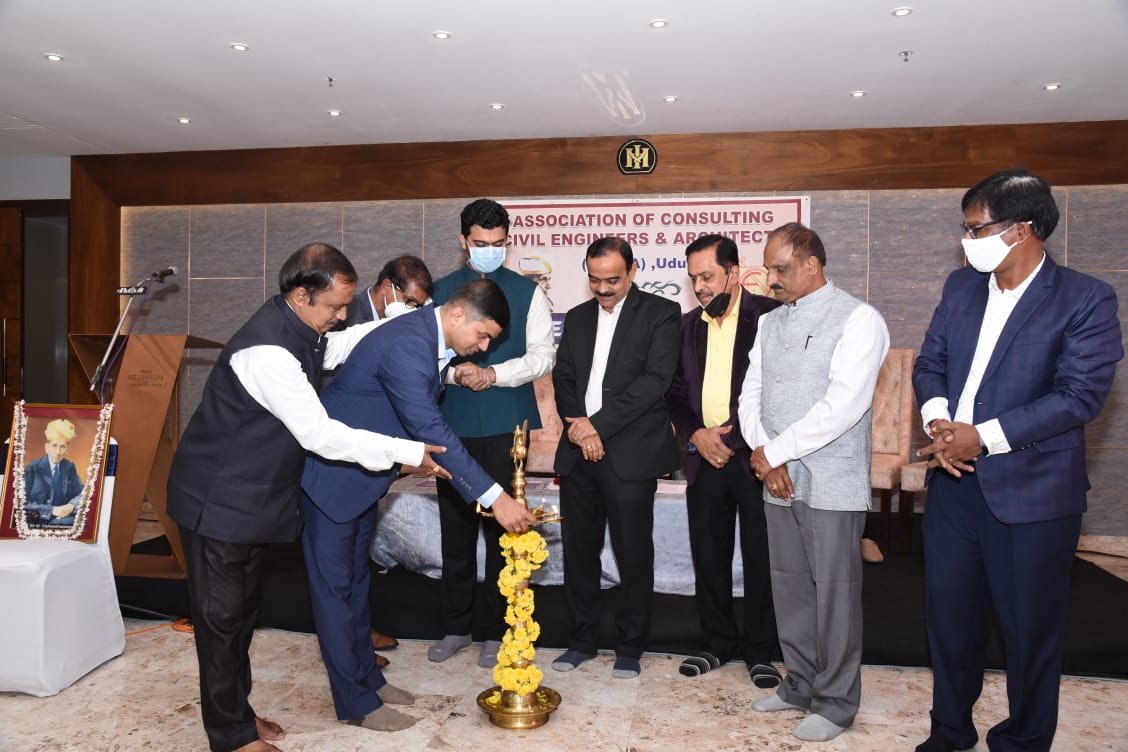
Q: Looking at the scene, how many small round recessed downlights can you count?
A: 11